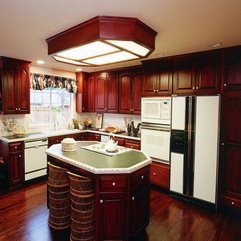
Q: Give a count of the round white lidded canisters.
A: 1